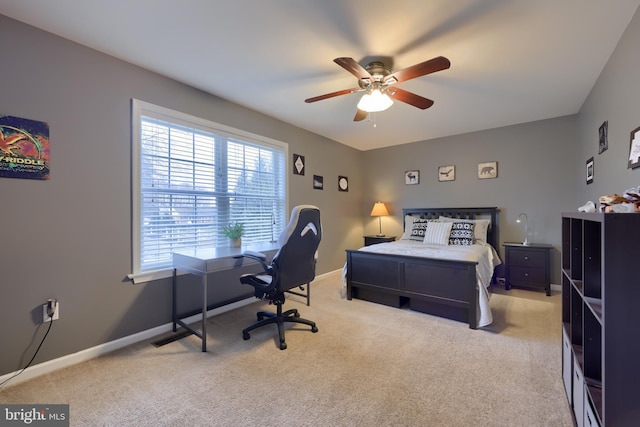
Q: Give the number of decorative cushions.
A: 3